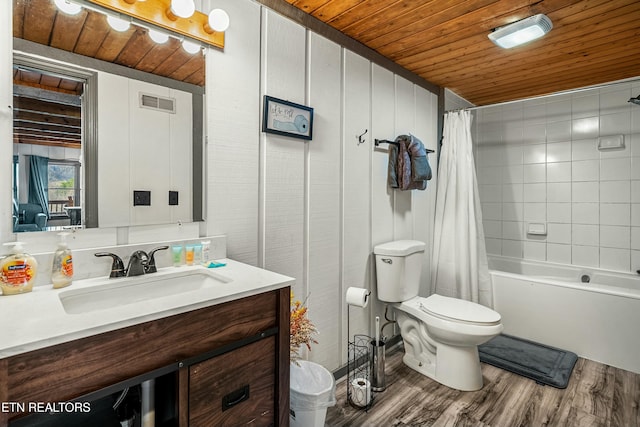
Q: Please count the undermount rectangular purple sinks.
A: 0